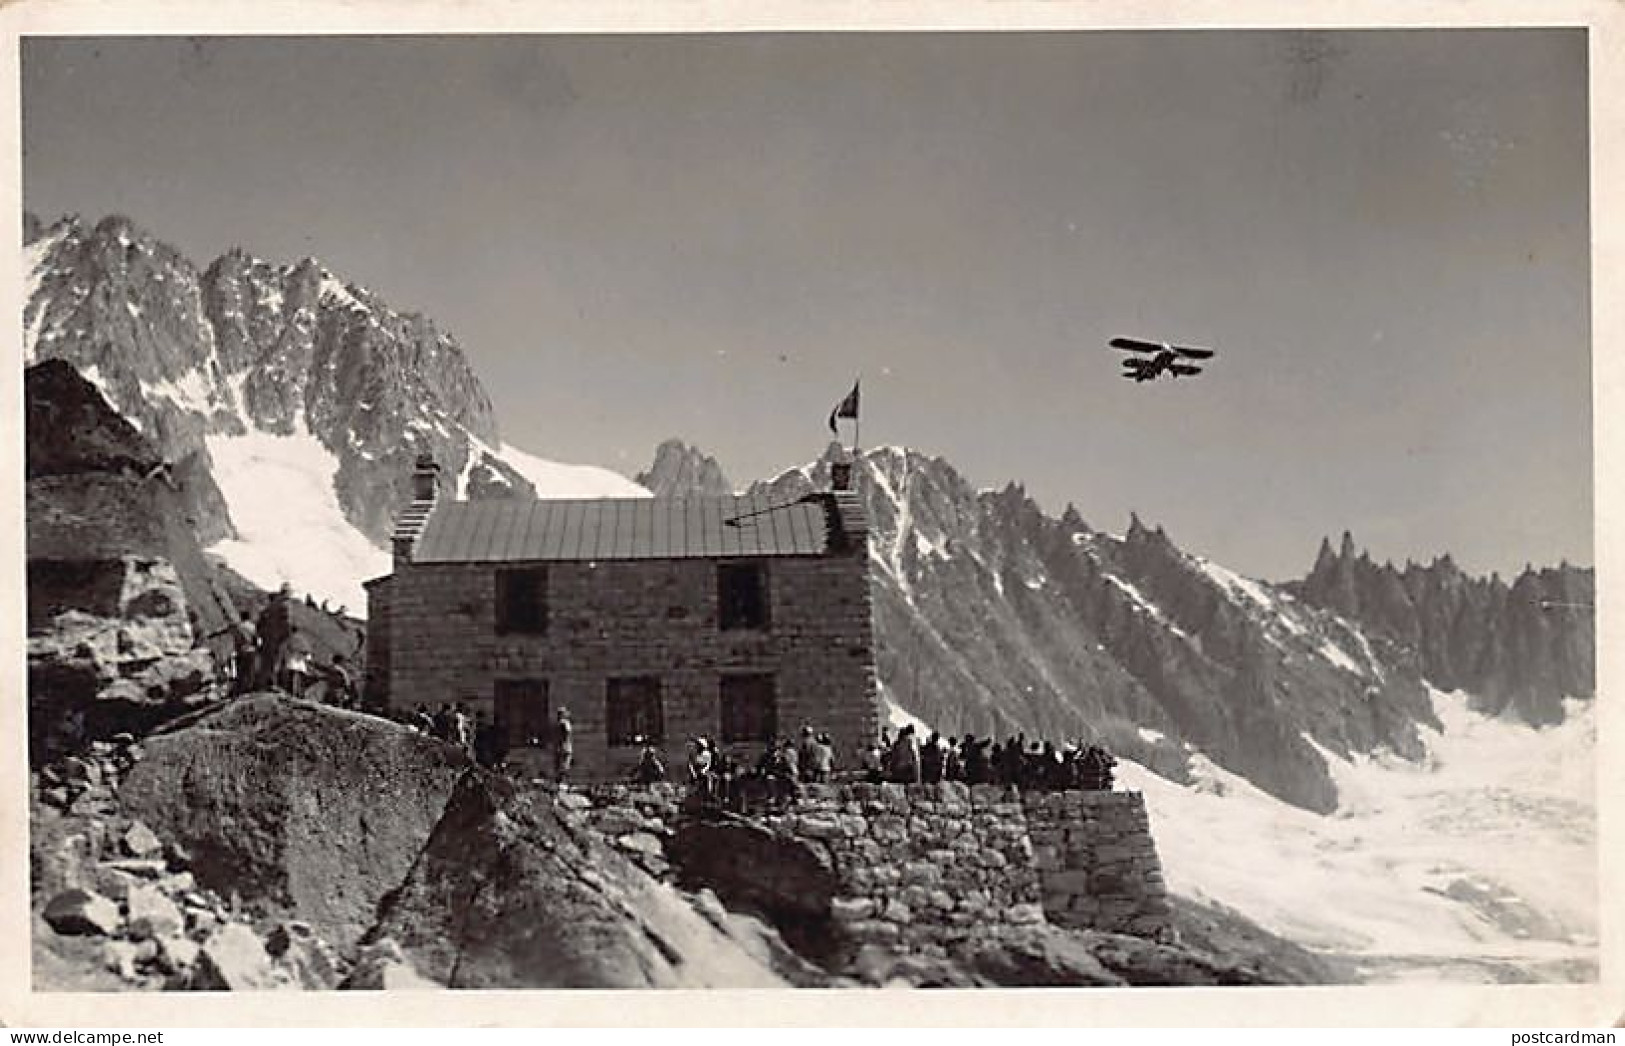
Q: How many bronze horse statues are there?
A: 0